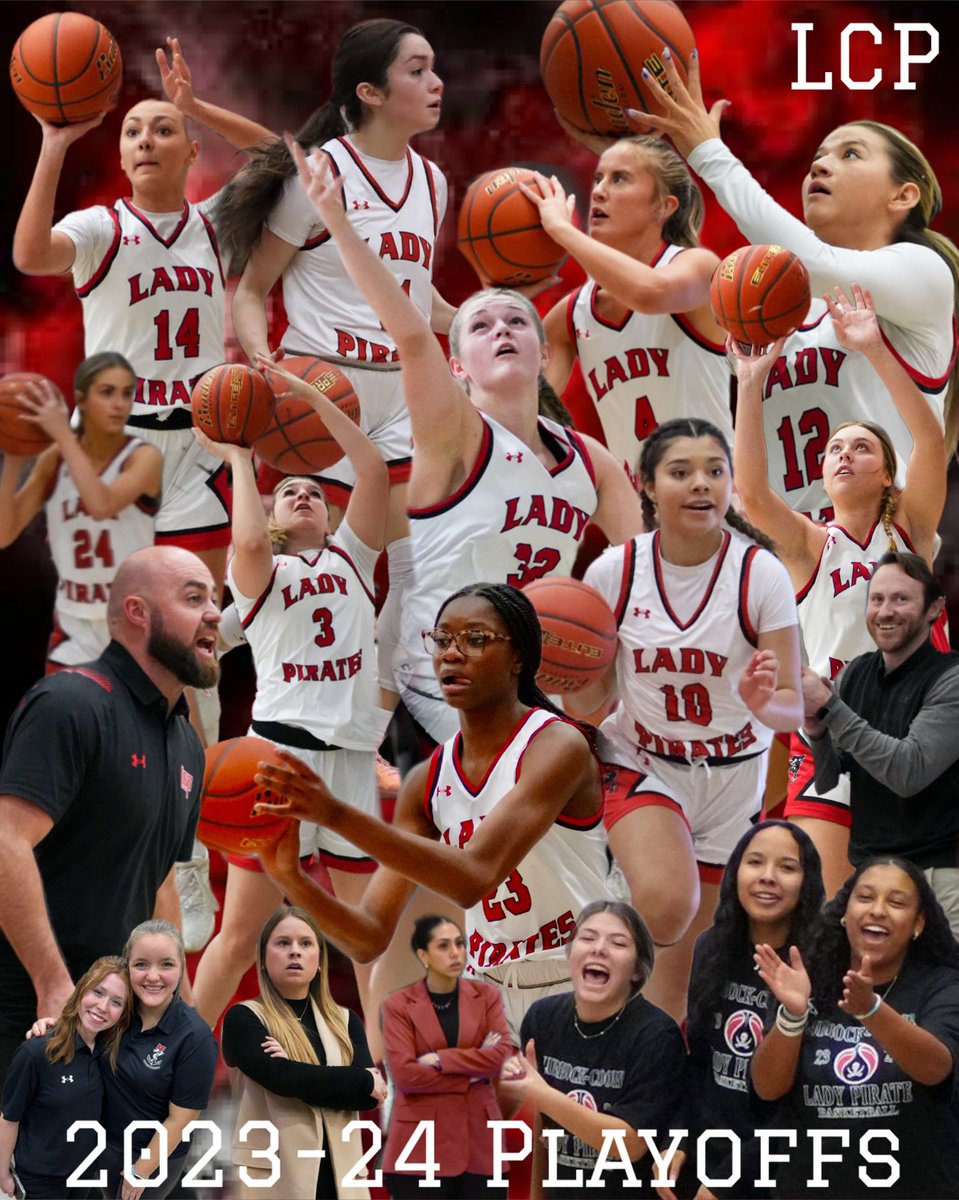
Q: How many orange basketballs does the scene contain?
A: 9